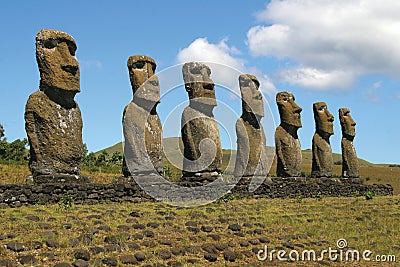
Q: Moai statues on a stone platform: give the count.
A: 7